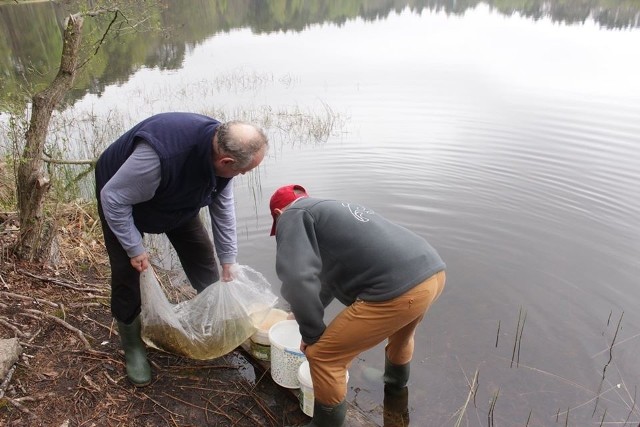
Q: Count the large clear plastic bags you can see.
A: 1